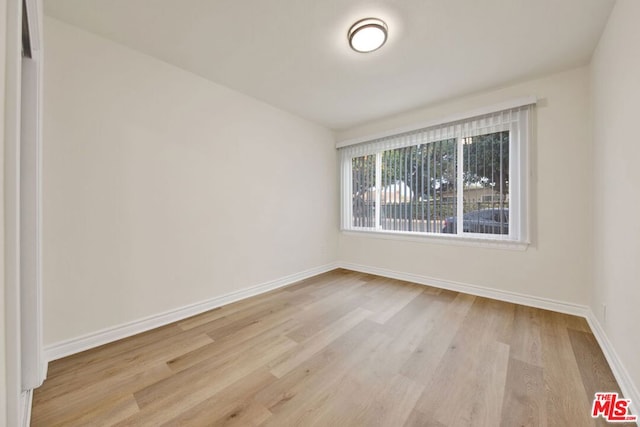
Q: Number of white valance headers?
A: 1